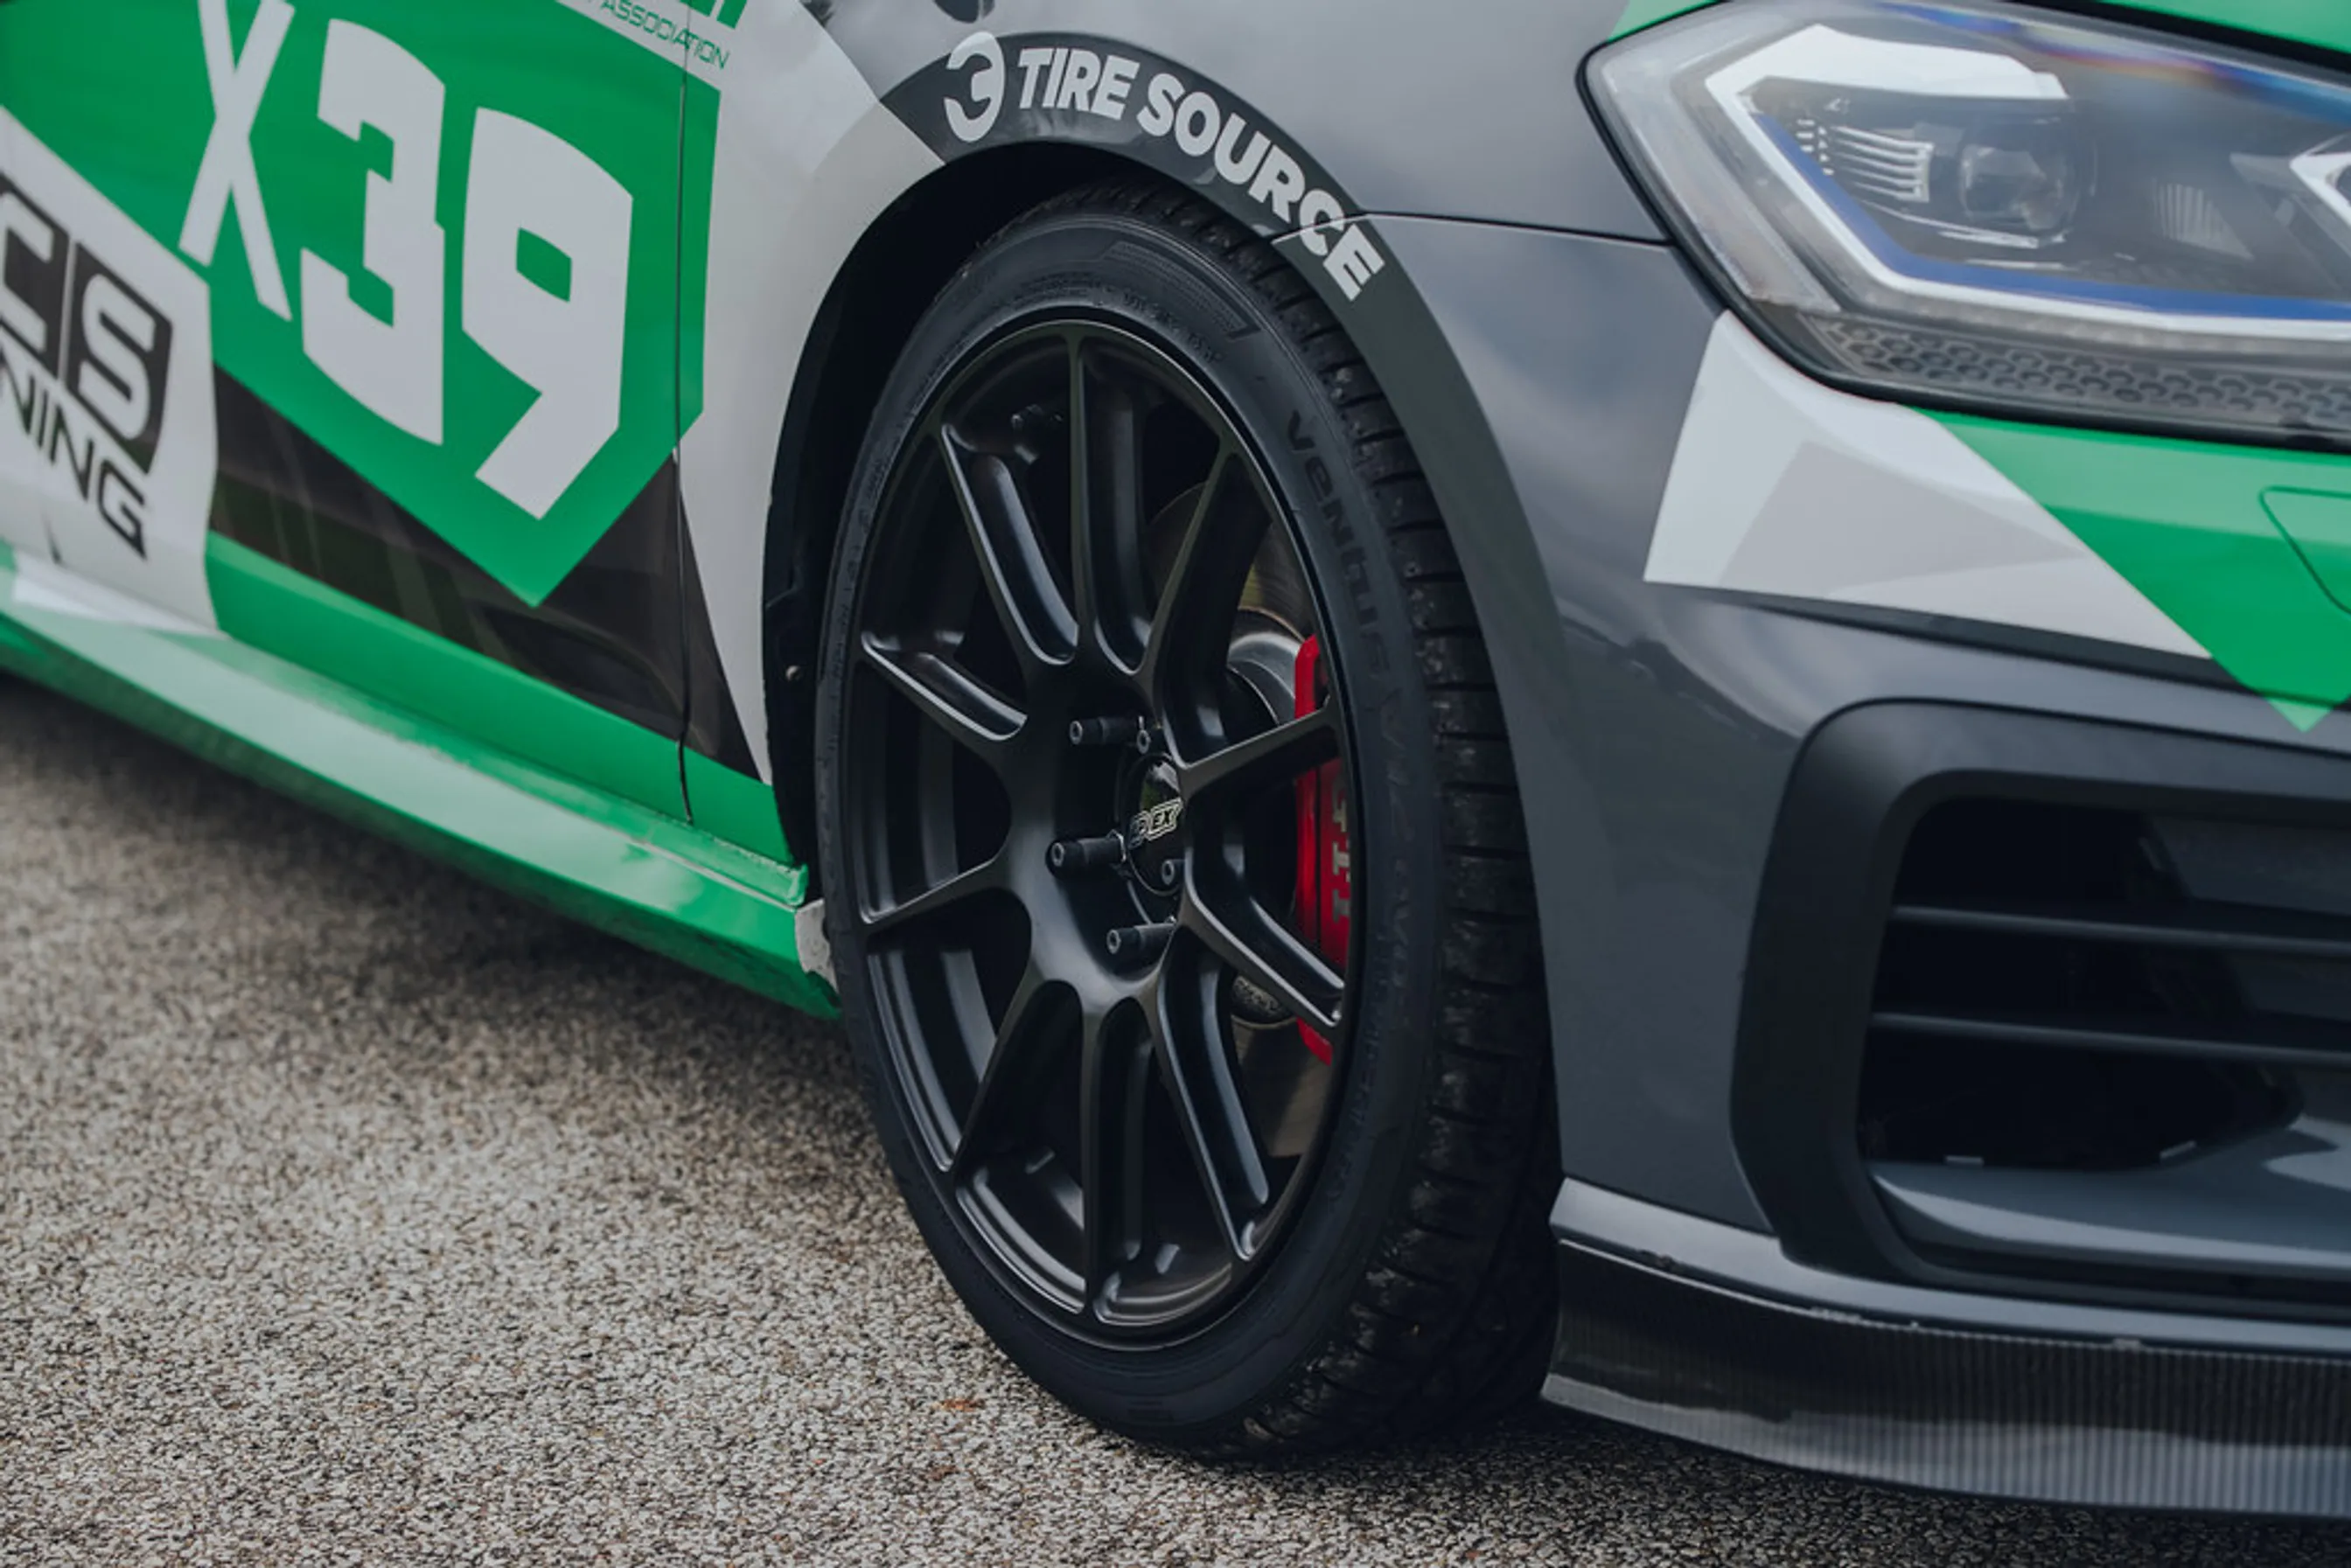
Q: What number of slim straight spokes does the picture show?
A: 10